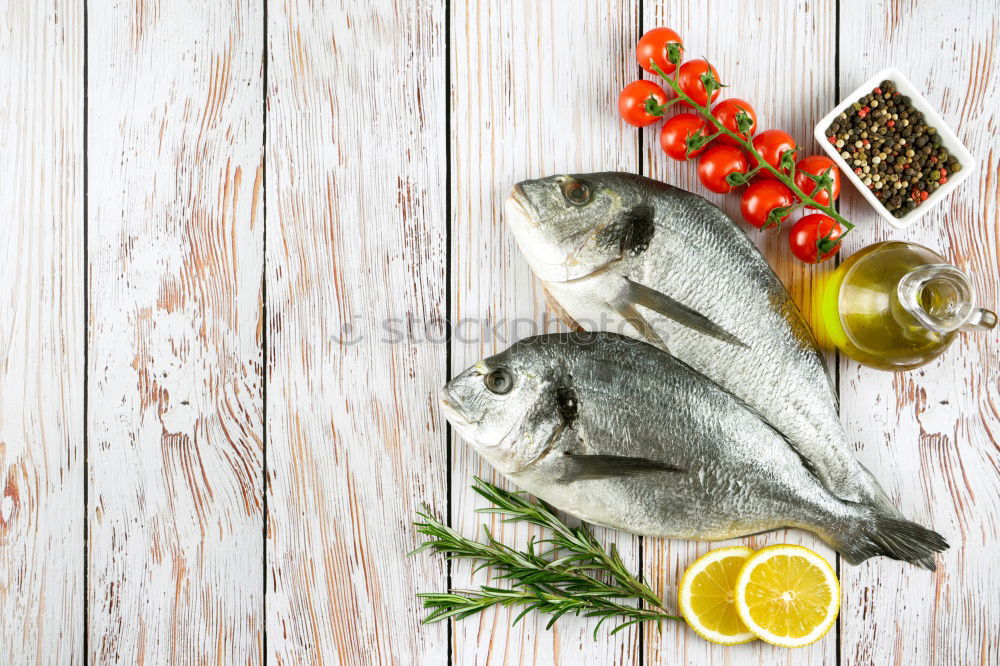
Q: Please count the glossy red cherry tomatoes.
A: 10